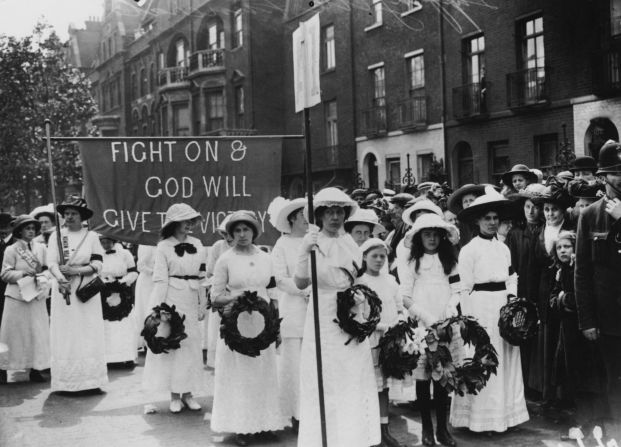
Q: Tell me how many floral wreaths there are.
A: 7